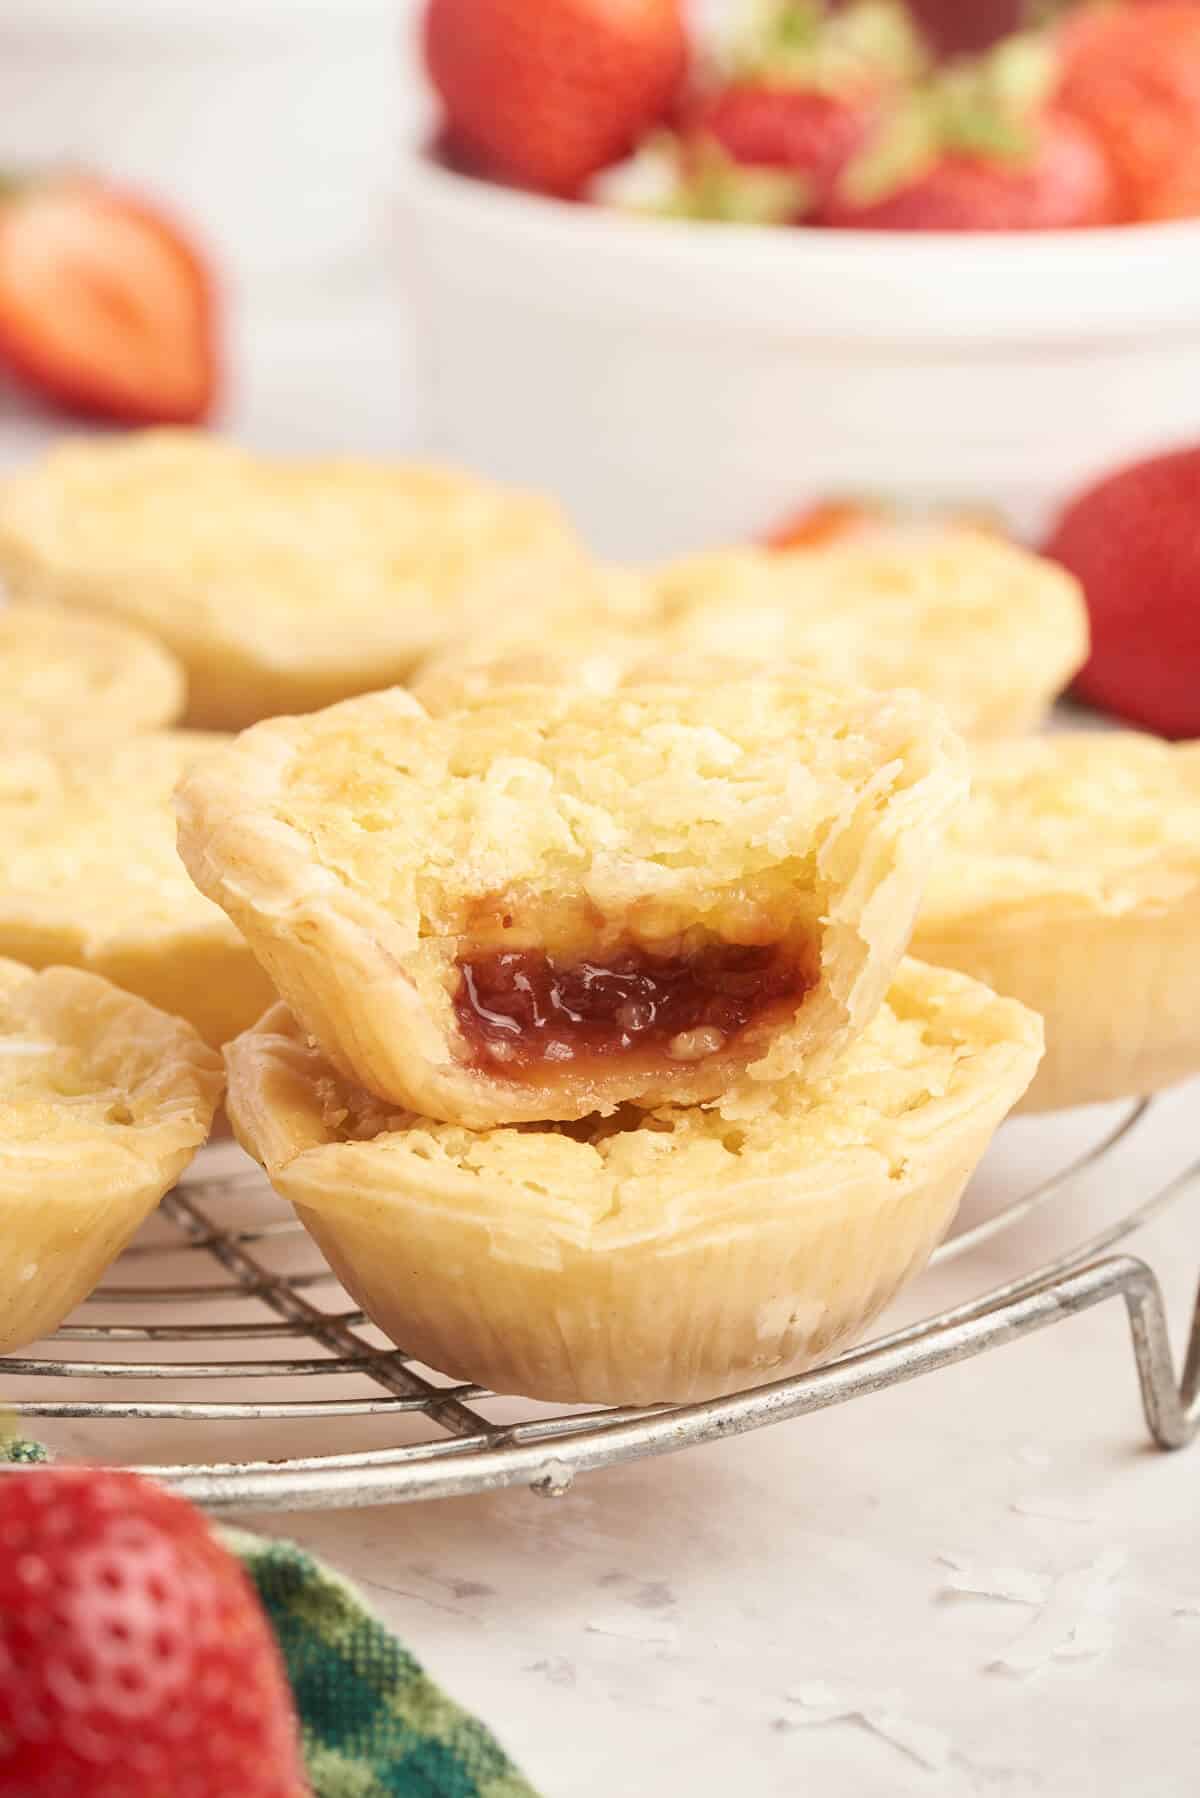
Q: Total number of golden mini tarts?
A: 8